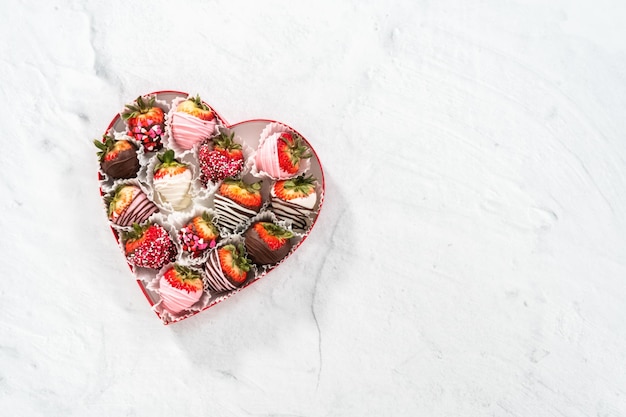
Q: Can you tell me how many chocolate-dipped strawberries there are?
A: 14